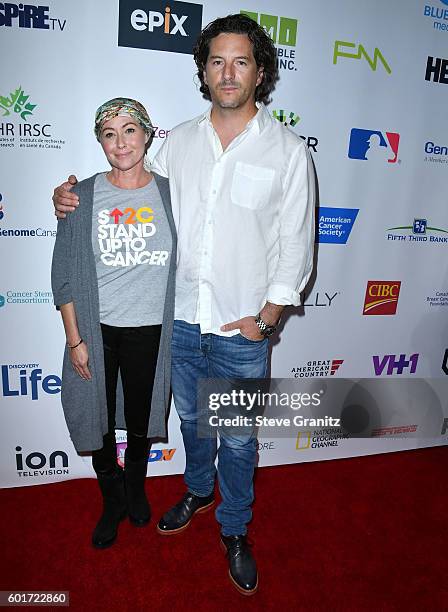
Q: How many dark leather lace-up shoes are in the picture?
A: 2